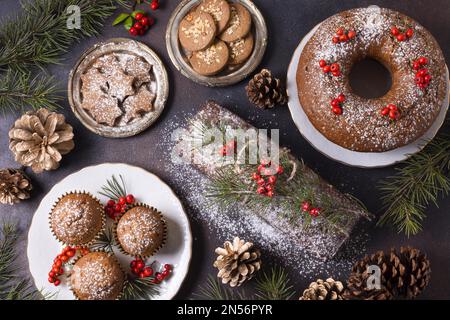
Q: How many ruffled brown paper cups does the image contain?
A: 3